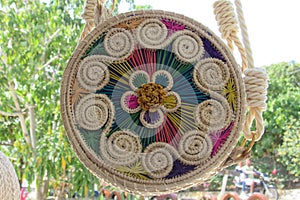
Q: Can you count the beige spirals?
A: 10